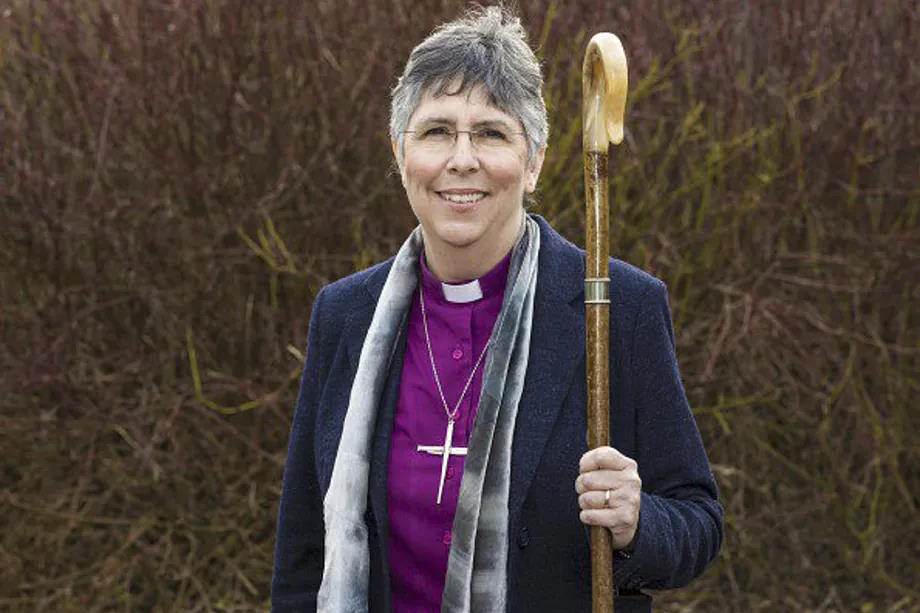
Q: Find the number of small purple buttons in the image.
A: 4